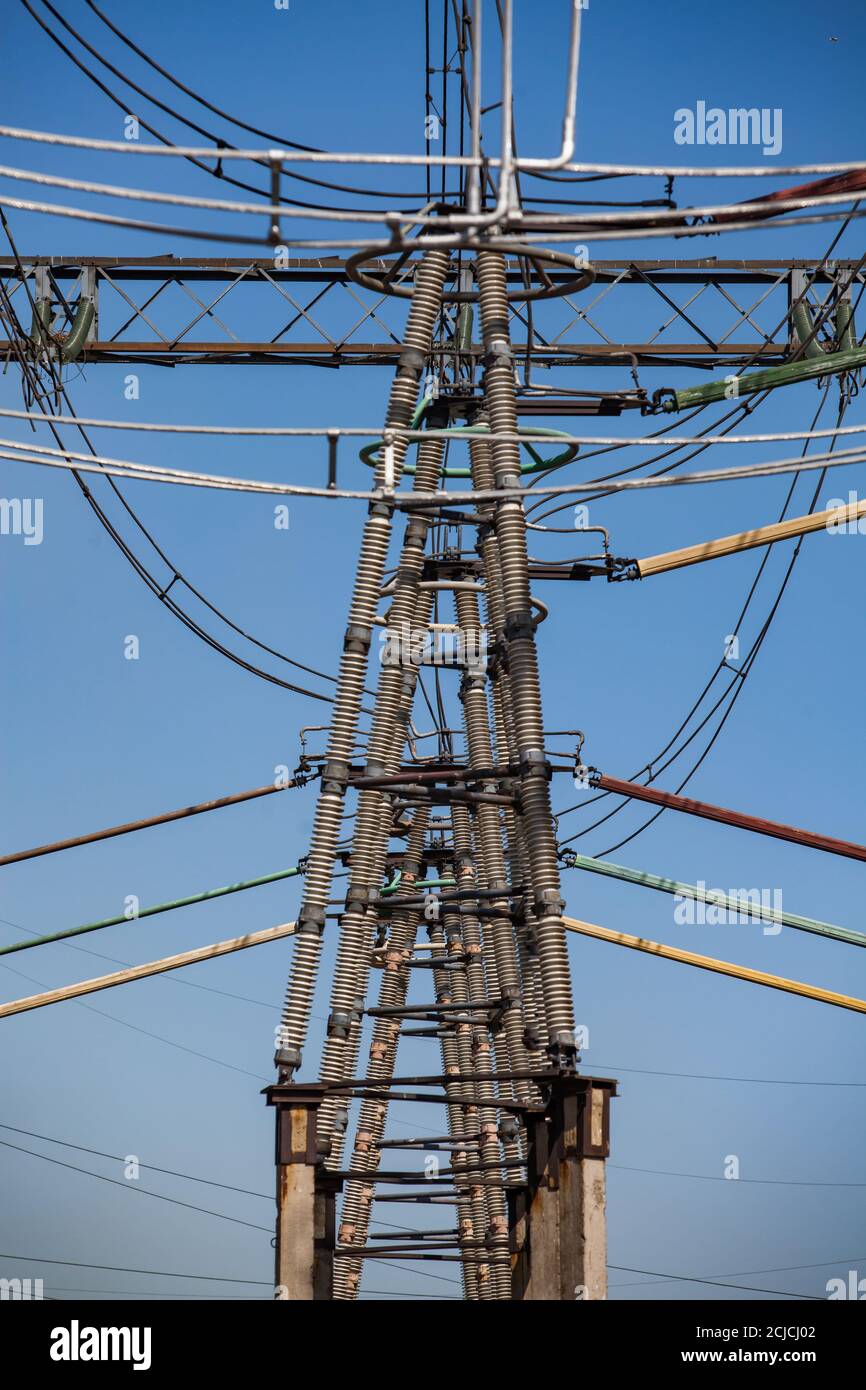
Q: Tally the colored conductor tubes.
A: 9